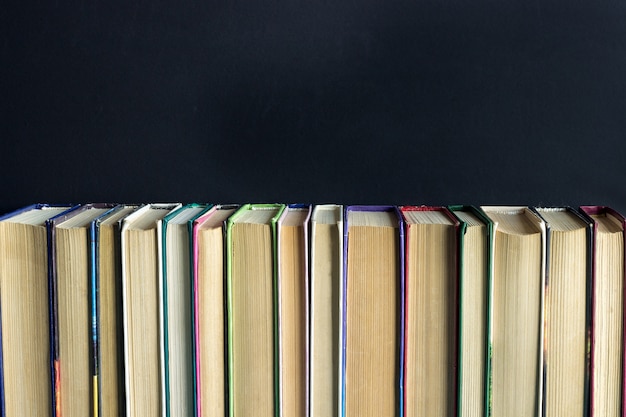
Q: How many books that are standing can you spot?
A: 15